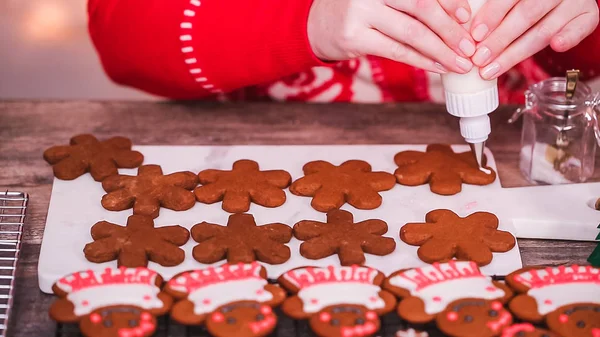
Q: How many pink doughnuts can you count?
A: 0